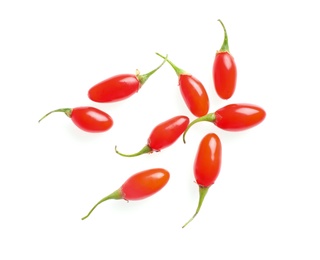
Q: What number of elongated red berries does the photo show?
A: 8